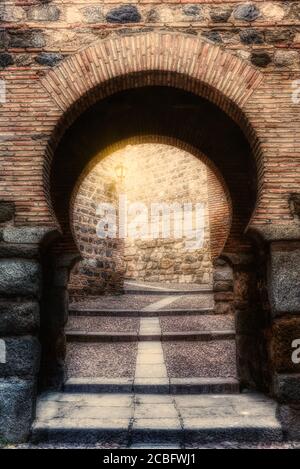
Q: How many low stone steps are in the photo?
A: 5